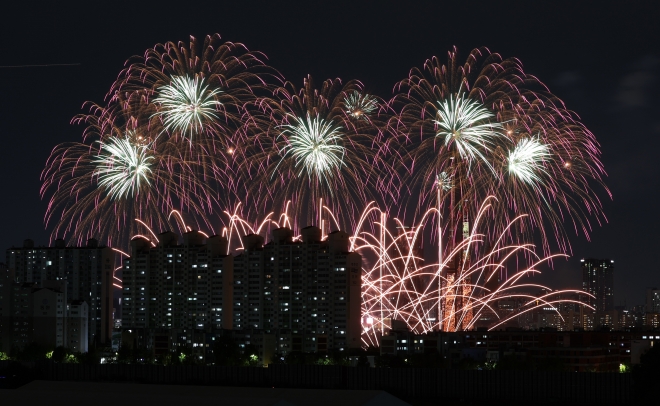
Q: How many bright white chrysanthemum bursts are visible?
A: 5